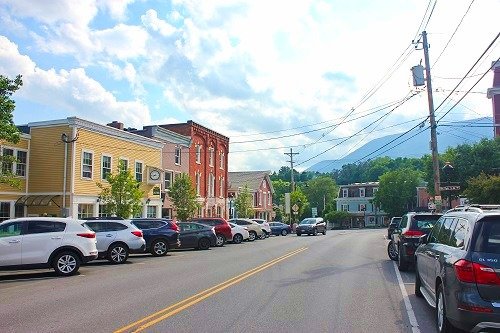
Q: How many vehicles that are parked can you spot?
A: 12